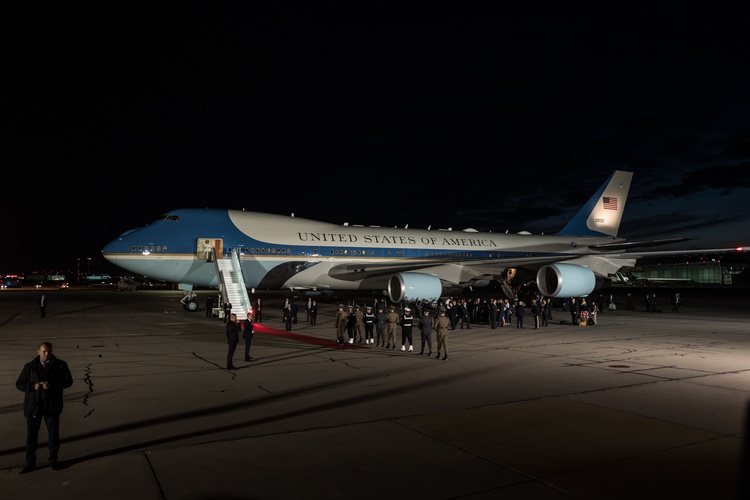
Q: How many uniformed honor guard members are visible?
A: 9